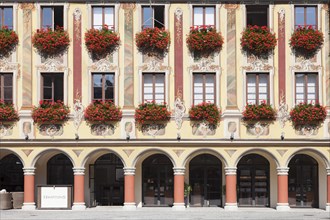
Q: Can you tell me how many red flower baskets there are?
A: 14